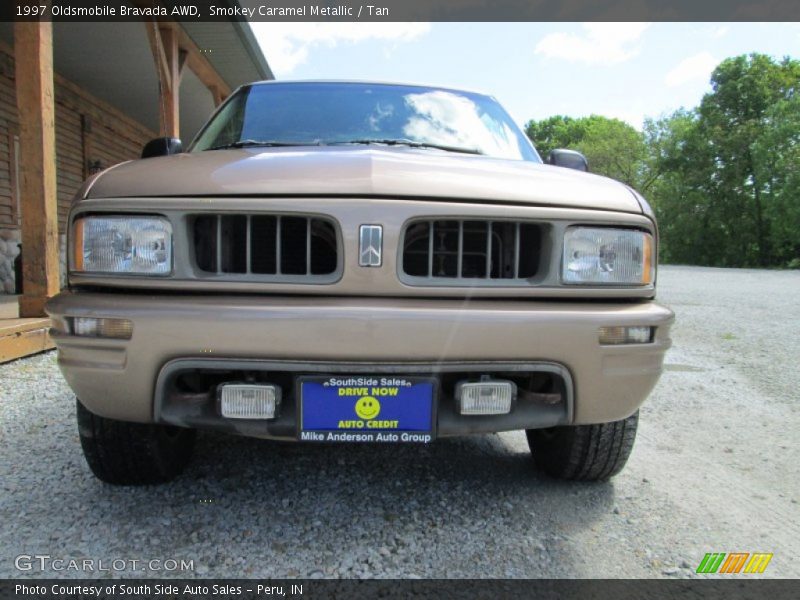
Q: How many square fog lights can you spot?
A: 2